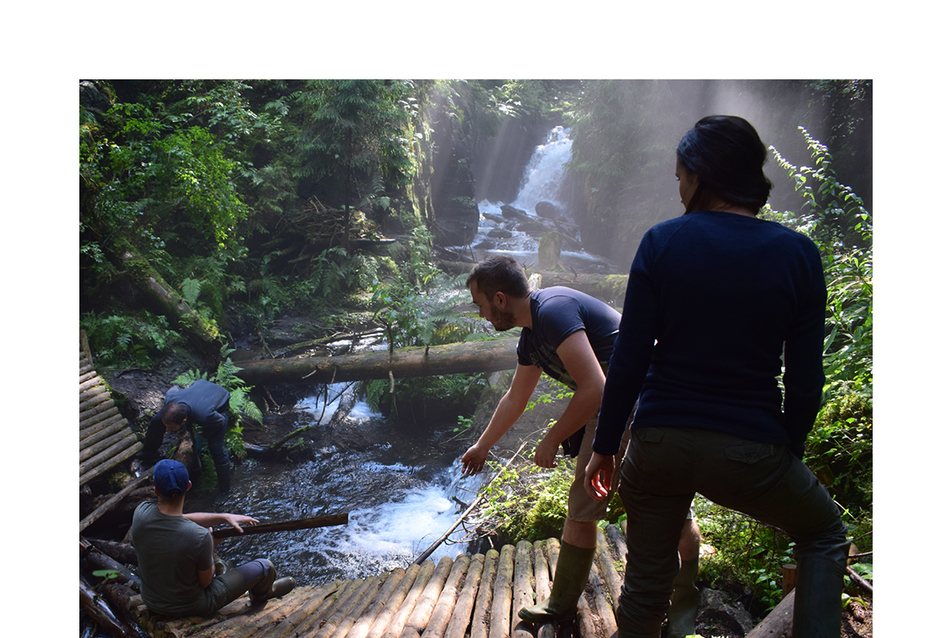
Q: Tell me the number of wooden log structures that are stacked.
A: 2